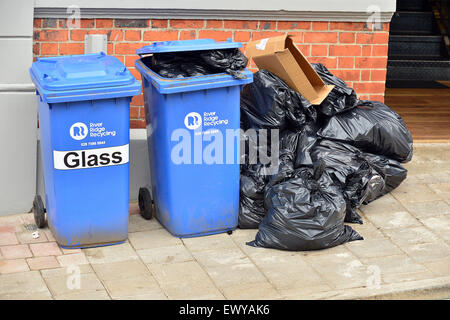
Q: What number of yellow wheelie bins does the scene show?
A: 0